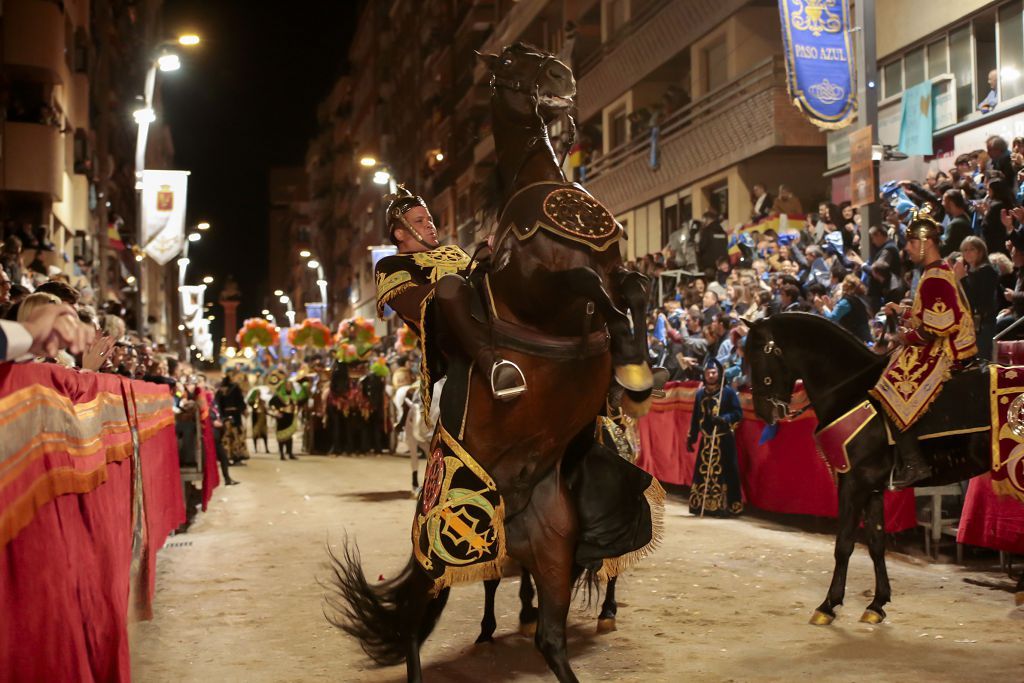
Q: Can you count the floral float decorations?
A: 4